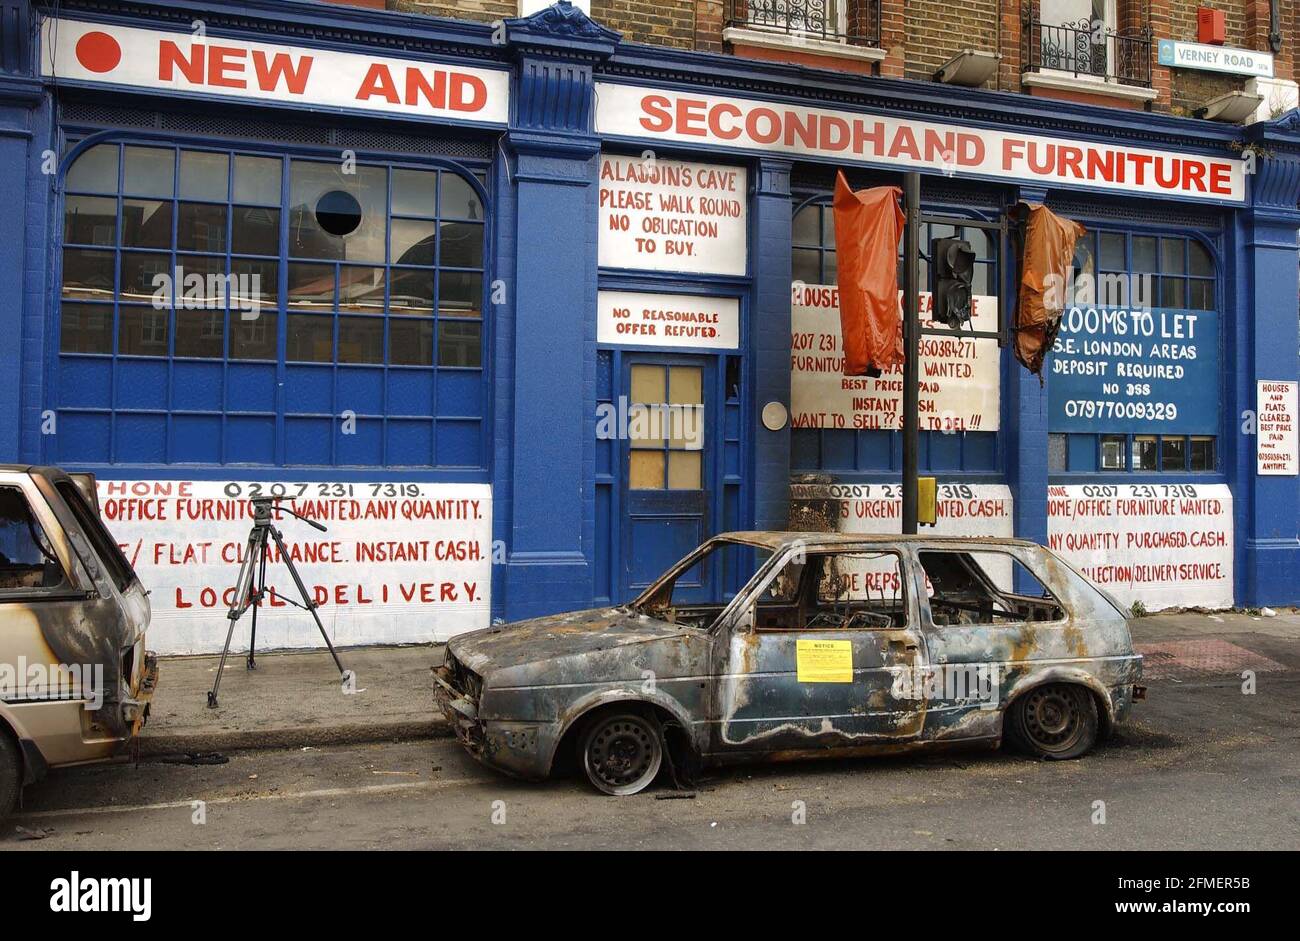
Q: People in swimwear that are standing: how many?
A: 0